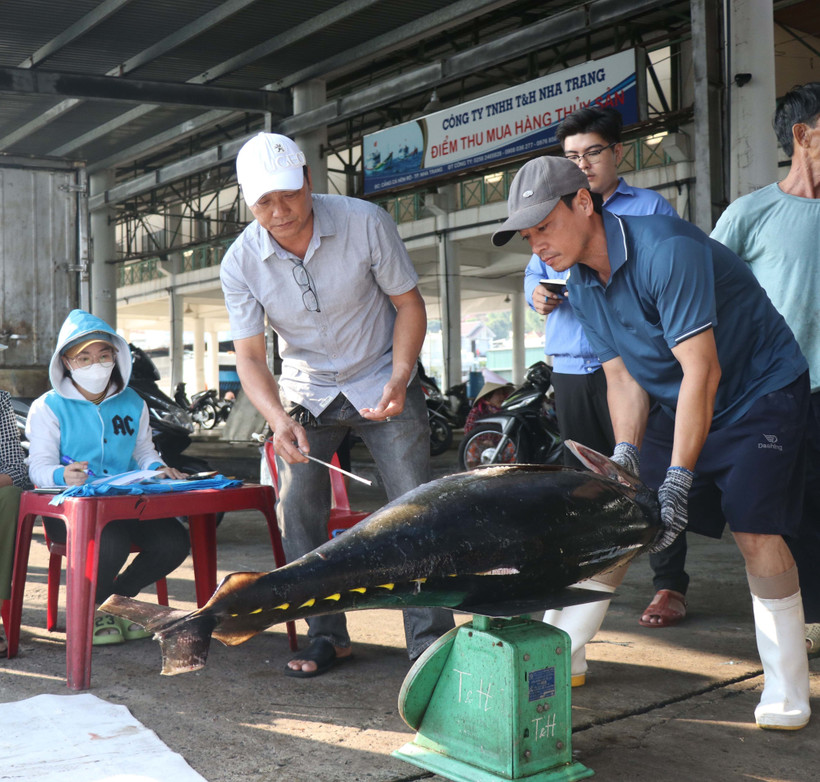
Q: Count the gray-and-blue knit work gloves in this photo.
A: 2